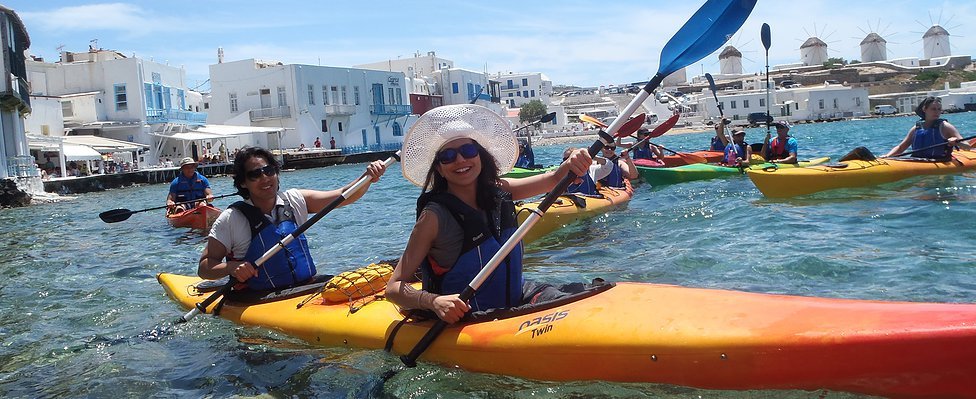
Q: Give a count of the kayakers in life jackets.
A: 11